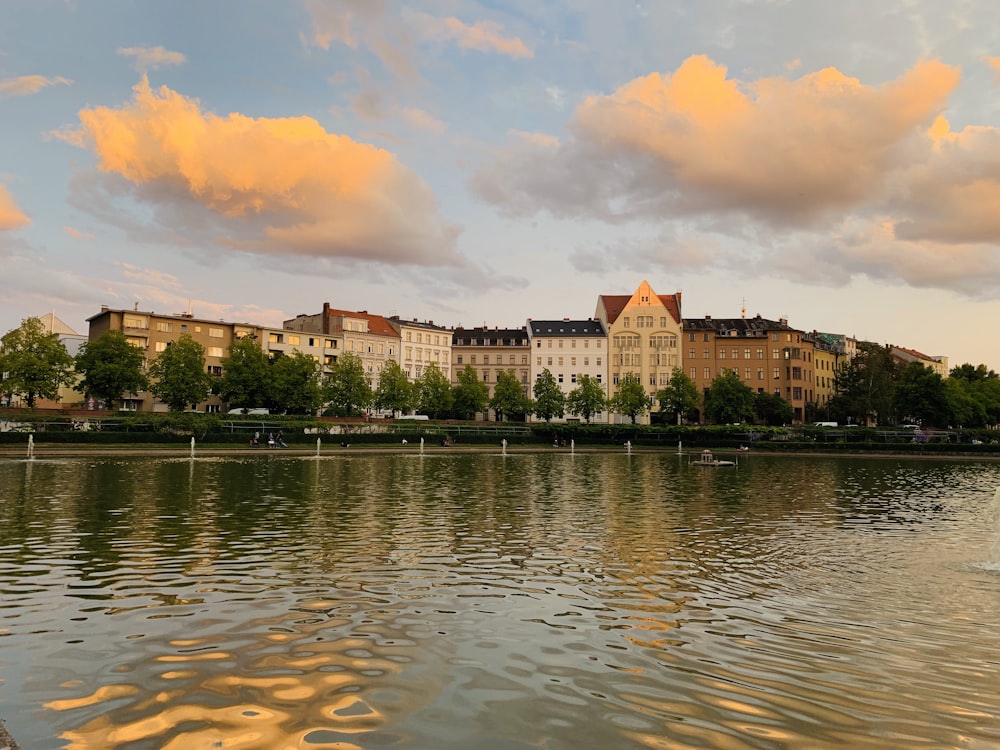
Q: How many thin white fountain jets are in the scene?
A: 8